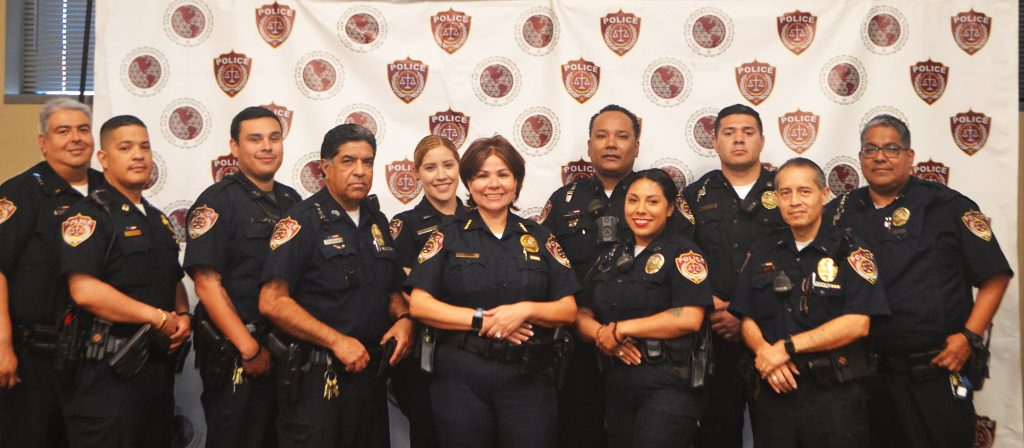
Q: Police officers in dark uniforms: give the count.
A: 11